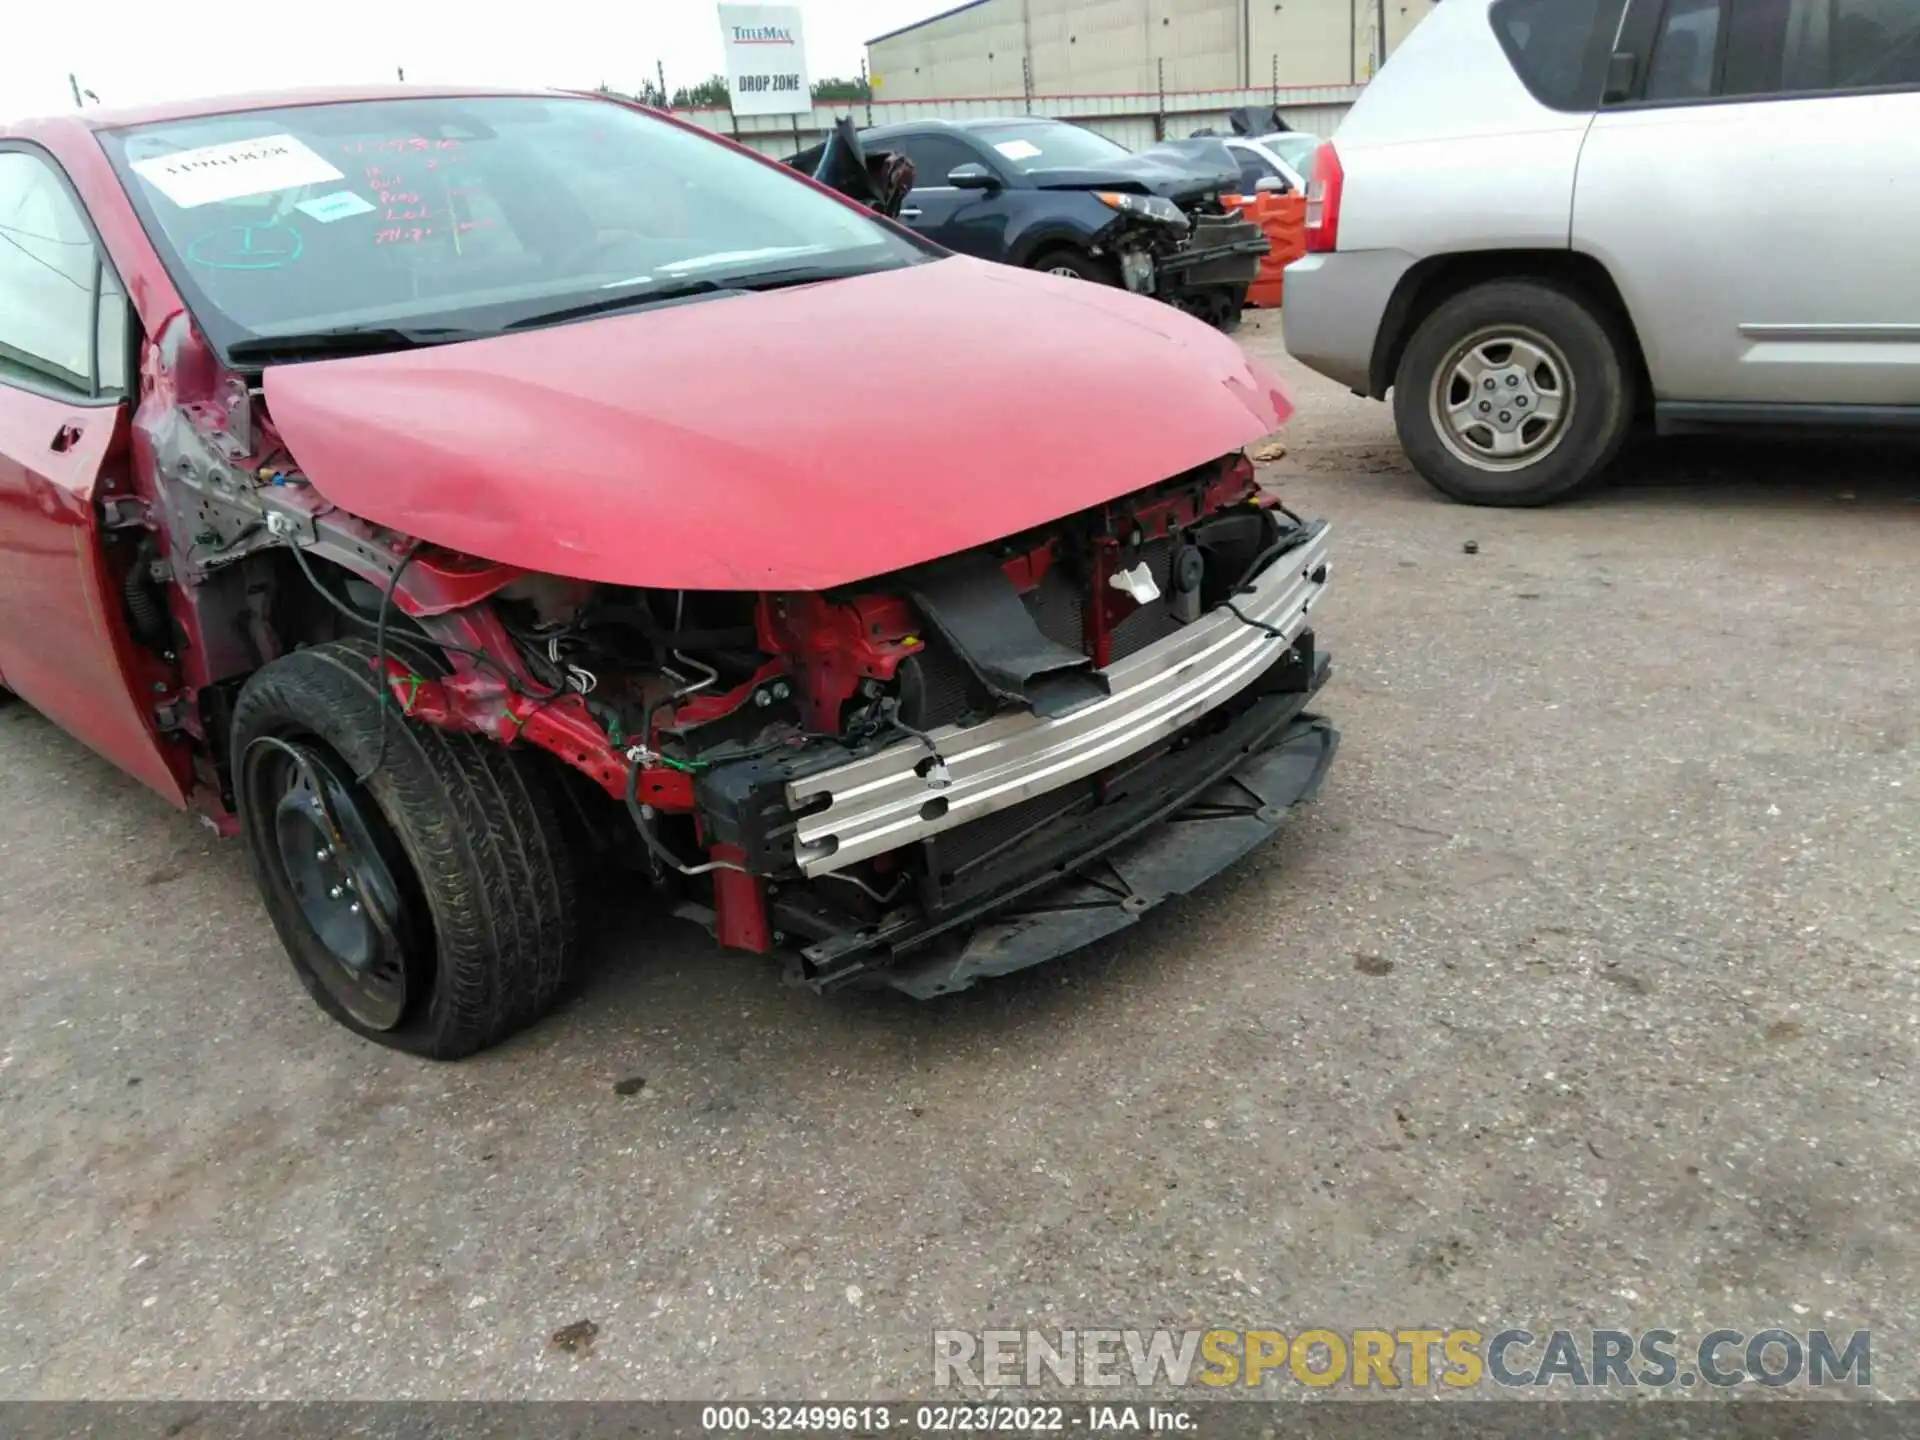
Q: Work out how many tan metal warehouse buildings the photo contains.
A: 1